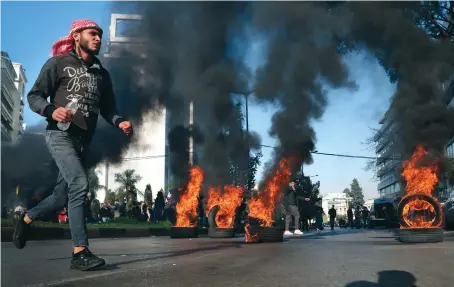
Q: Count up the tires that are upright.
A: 2